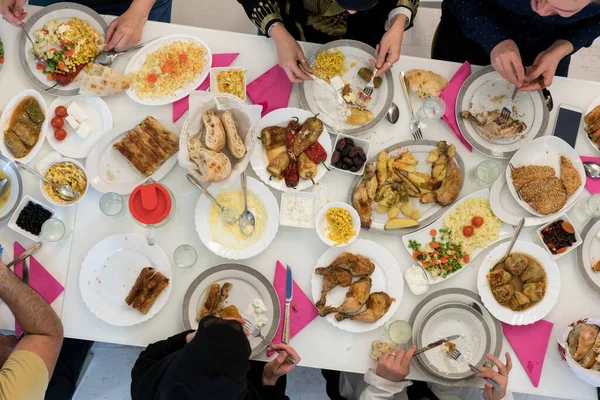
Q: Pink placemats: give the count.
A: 7